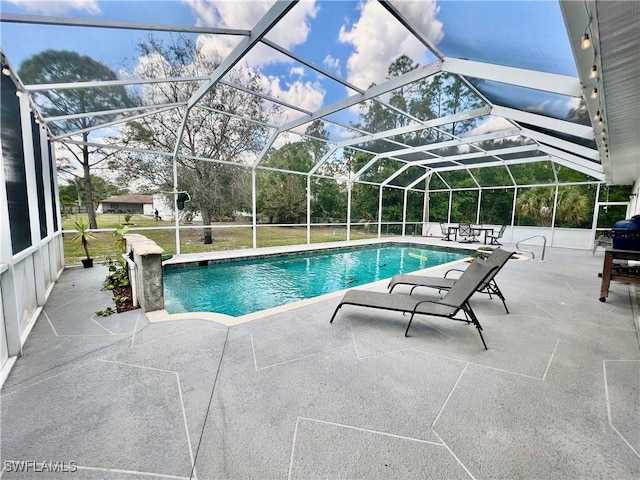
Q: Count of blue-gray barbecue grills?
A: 1